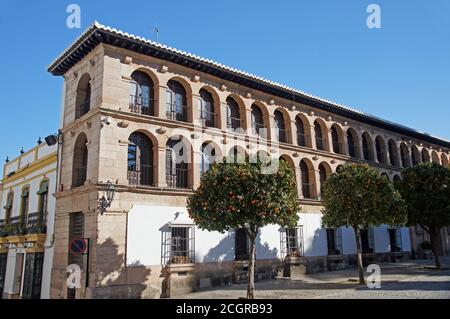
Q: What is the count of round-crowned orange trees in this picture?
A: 3